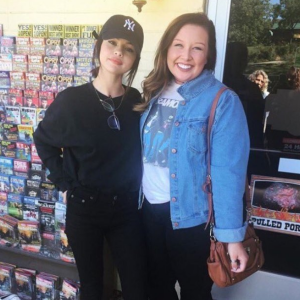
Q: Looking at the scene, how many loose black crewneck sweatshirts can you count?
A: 1